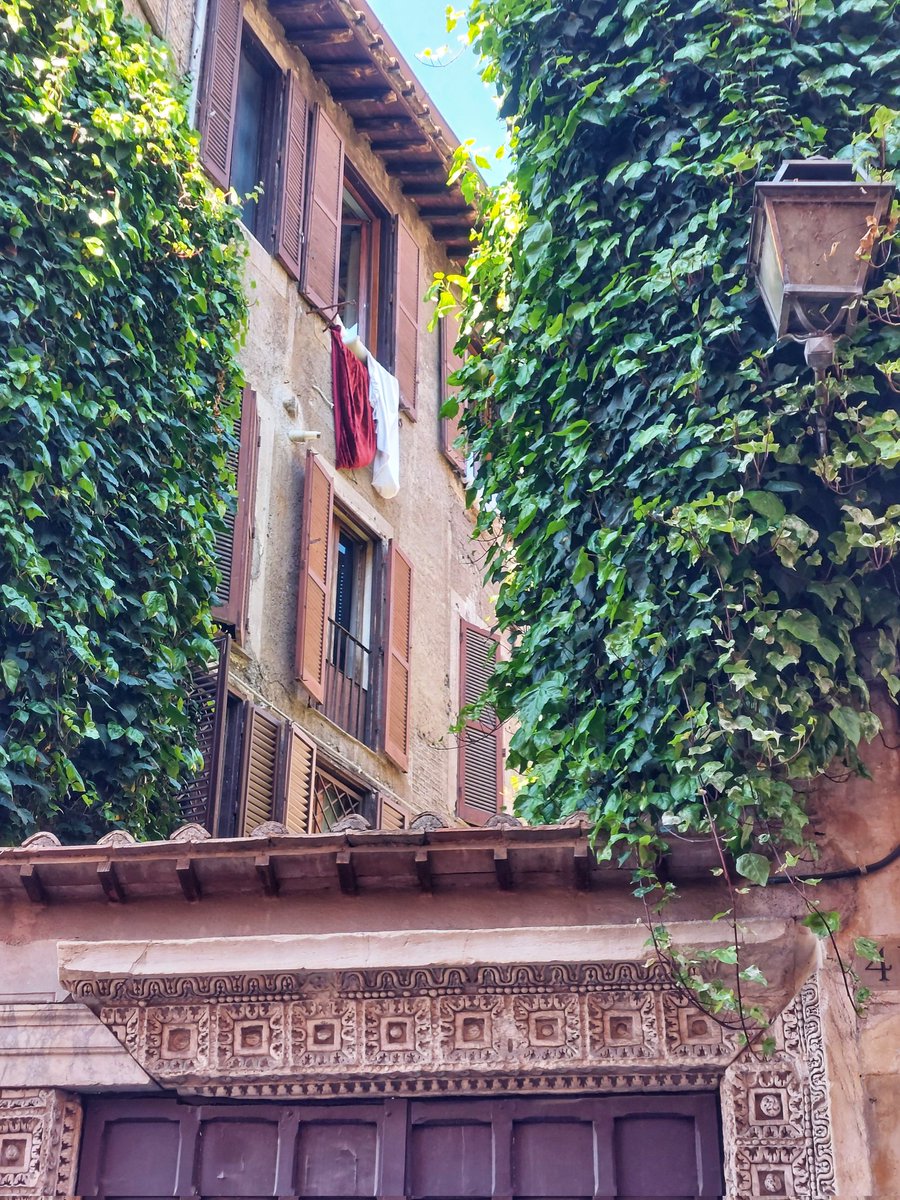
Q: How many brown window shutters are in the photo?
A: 13